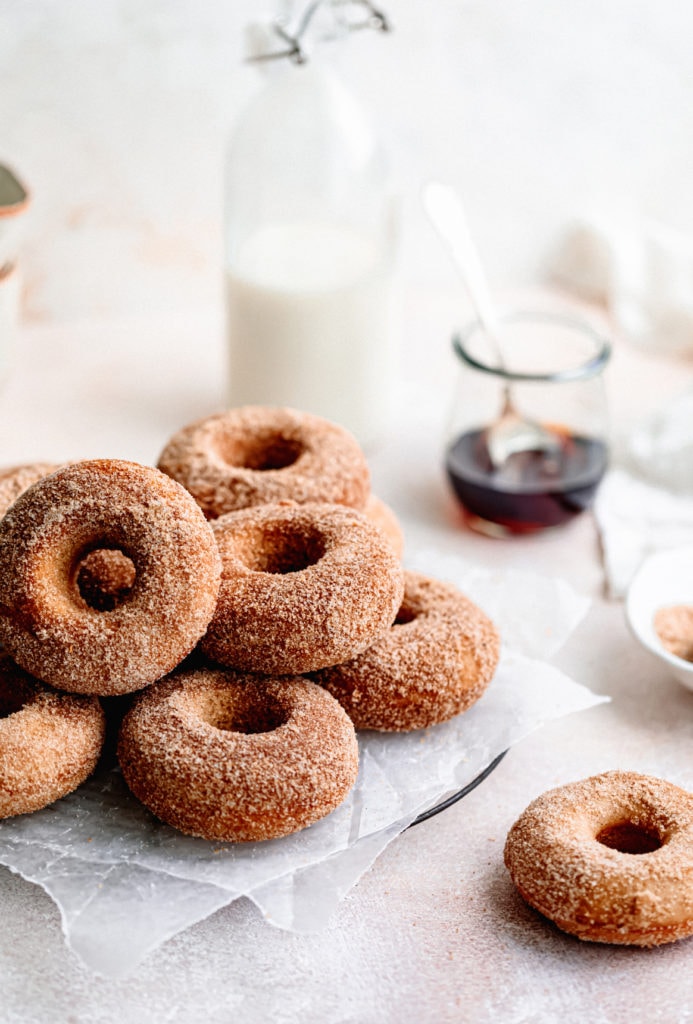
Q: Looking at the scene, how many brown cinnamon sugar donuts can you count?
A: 9